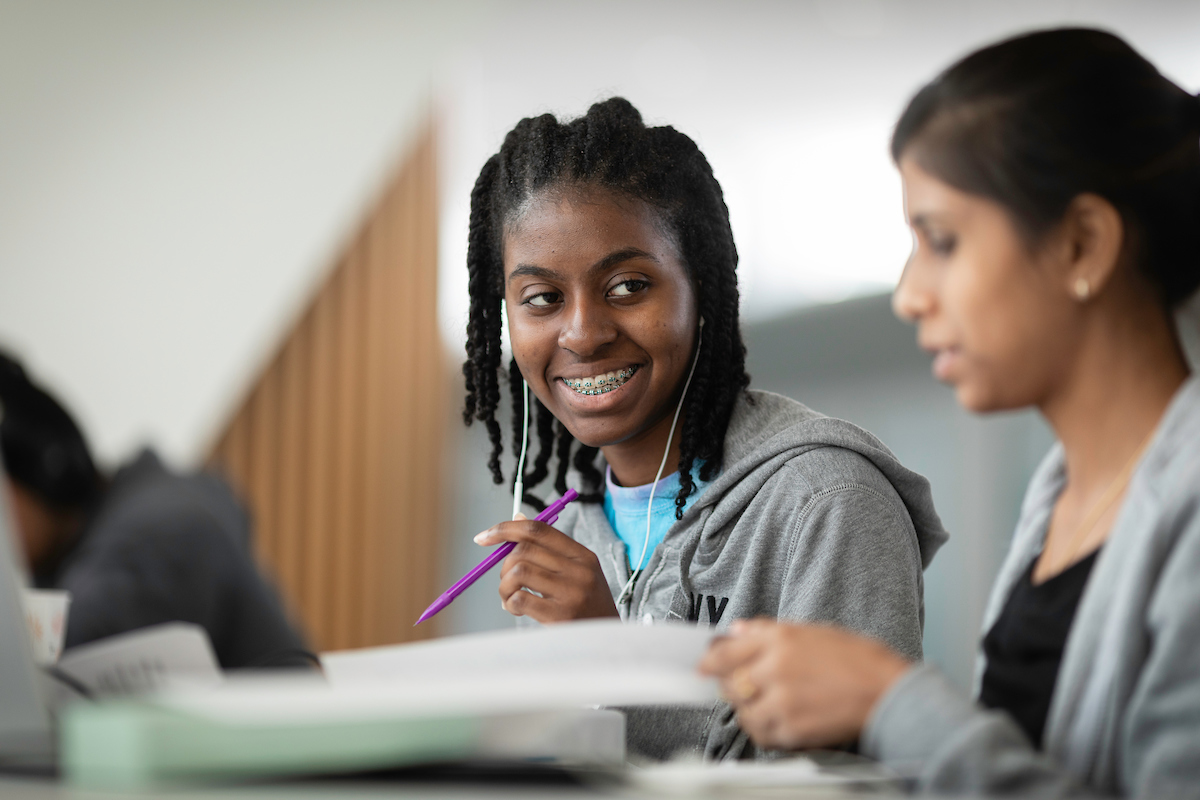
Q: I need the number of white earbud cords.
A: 2